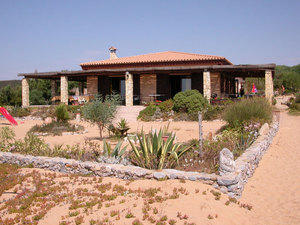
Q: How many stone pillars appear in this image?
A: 5